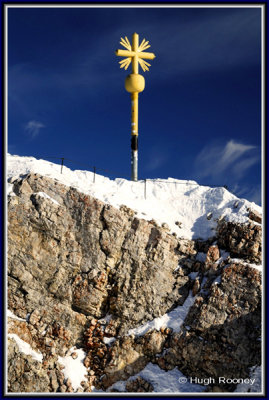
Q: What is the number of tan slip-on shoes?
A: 0